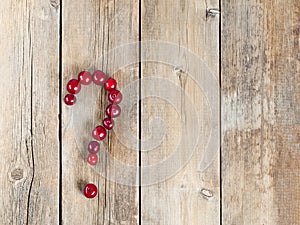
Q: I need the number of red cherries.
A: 12